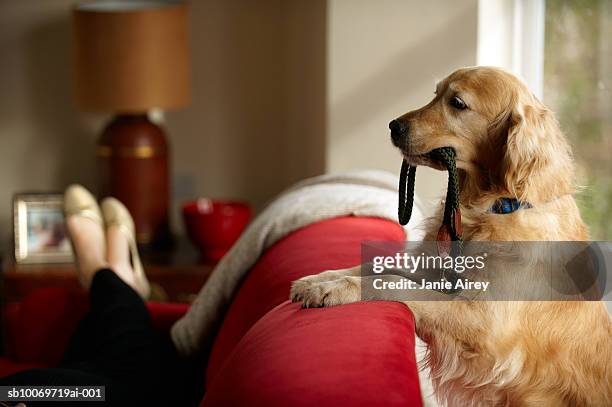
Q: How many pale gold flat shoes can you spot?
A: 2